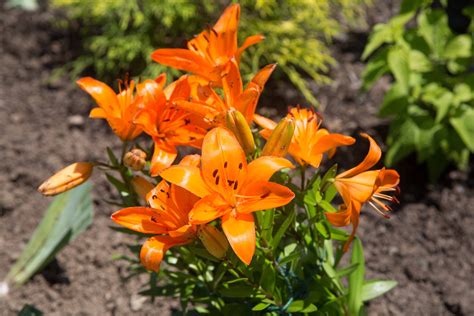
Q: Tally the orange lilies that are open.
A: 8